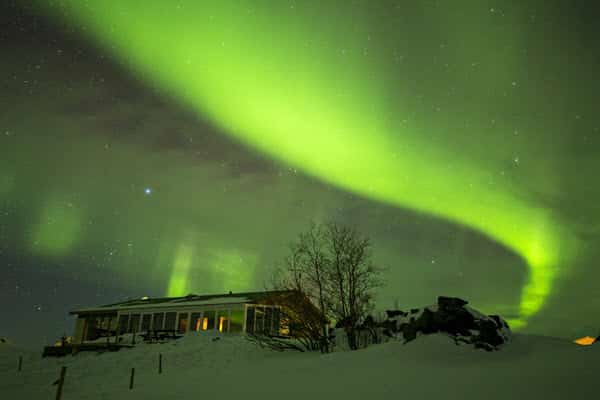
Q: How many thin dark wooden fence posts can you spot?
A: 4